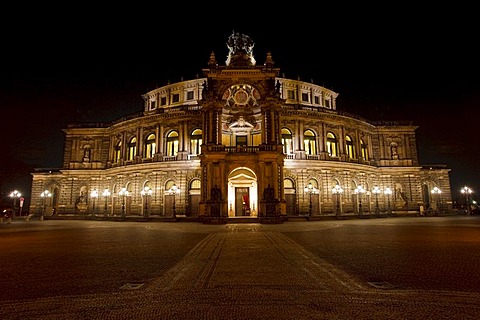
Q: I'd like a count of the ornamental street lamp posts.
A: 14